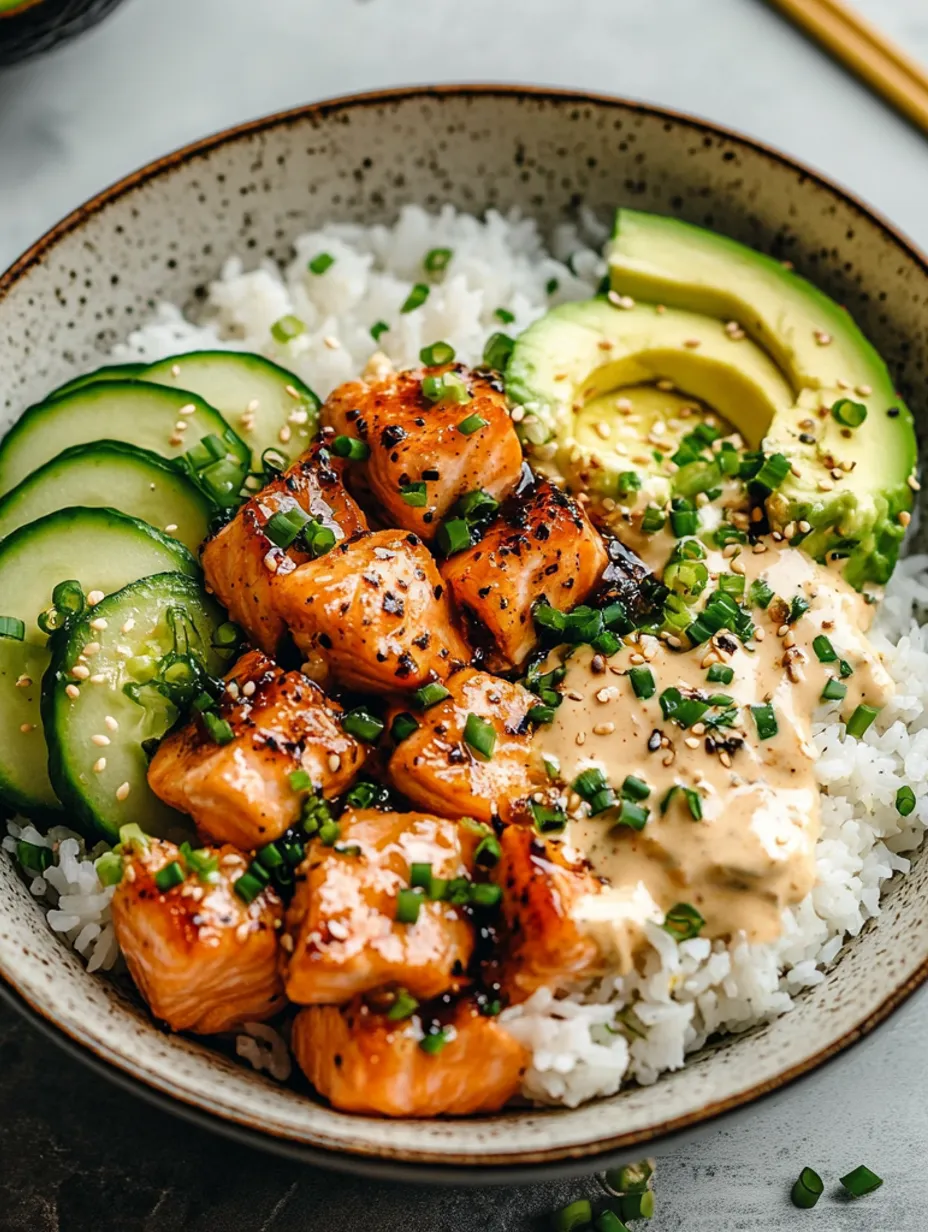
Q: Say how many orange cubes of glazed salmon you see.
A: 10